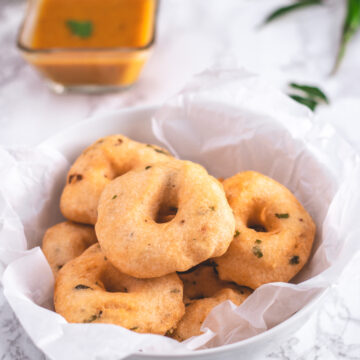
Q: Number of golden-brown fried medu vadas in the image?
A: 6